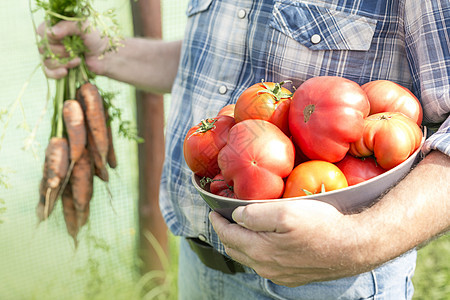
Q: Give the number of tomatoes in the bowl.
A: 10